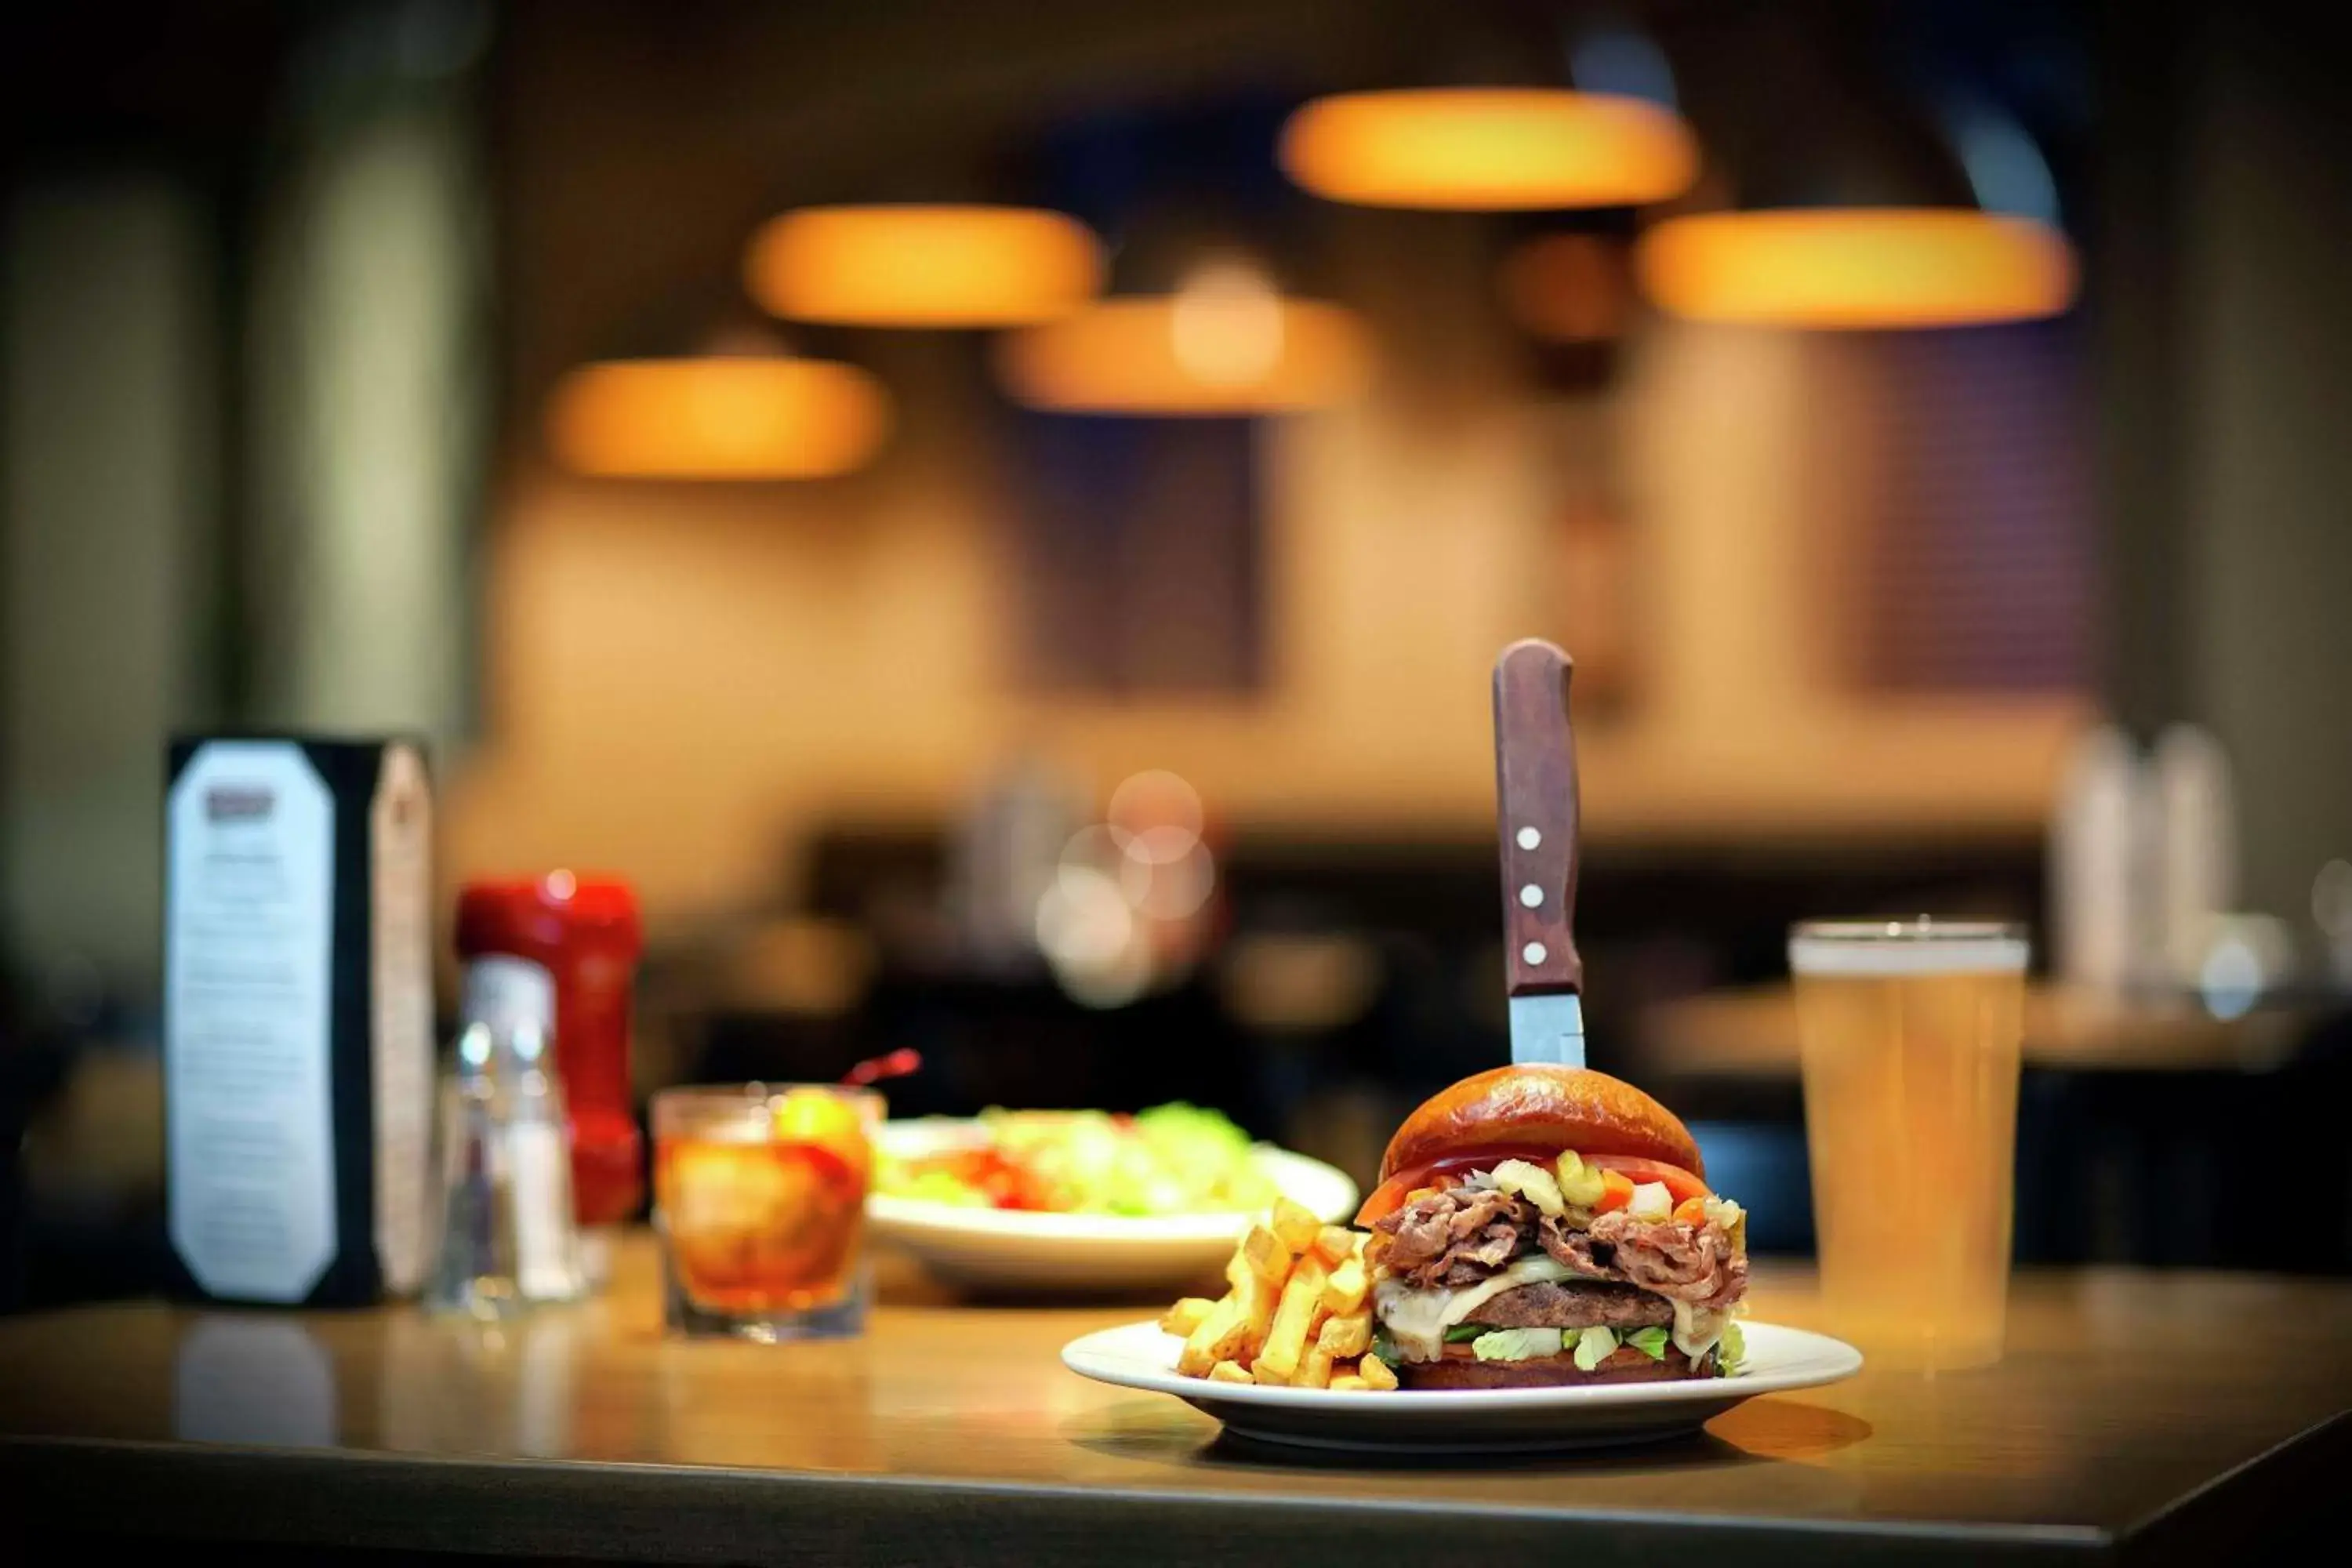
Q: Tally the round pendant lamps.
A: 5